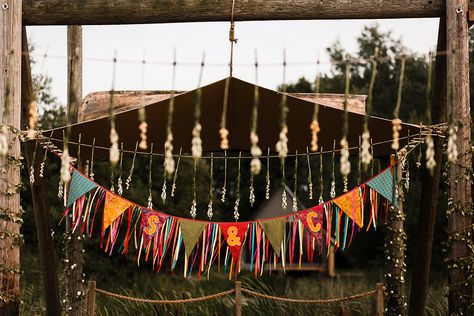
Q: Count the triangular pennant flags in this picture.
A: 9